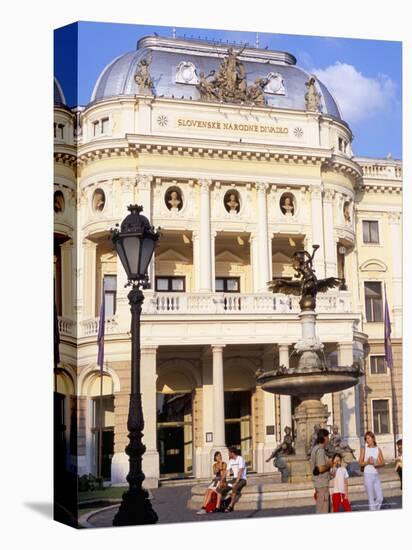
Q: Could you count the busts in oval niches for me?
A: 5